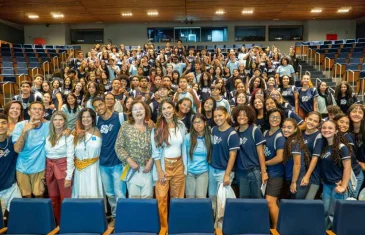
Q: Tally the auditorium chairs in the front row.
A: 7